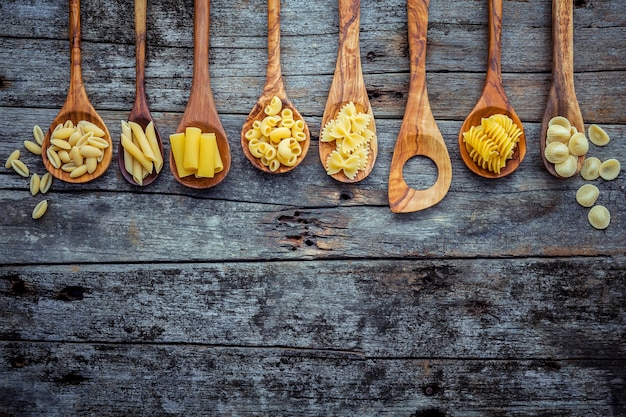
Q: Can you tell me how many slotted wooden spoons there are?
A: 1